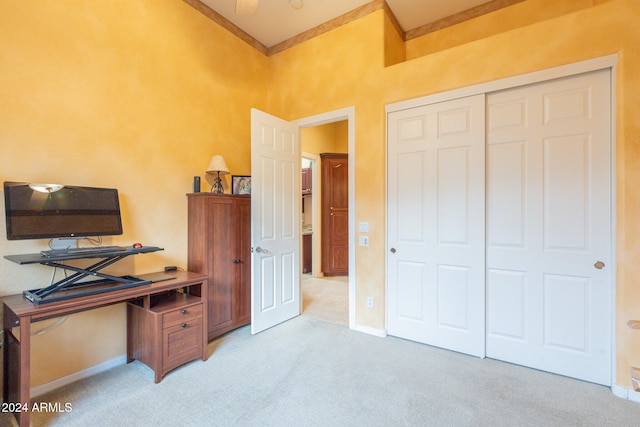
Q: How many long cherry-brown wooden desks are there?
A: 1